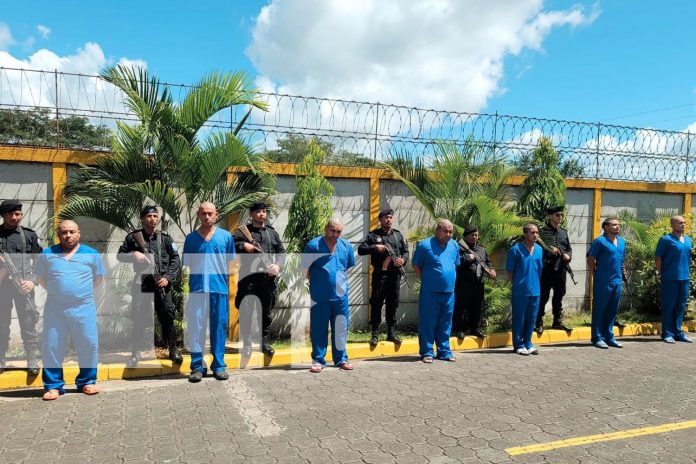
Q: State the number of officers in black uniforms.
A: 6